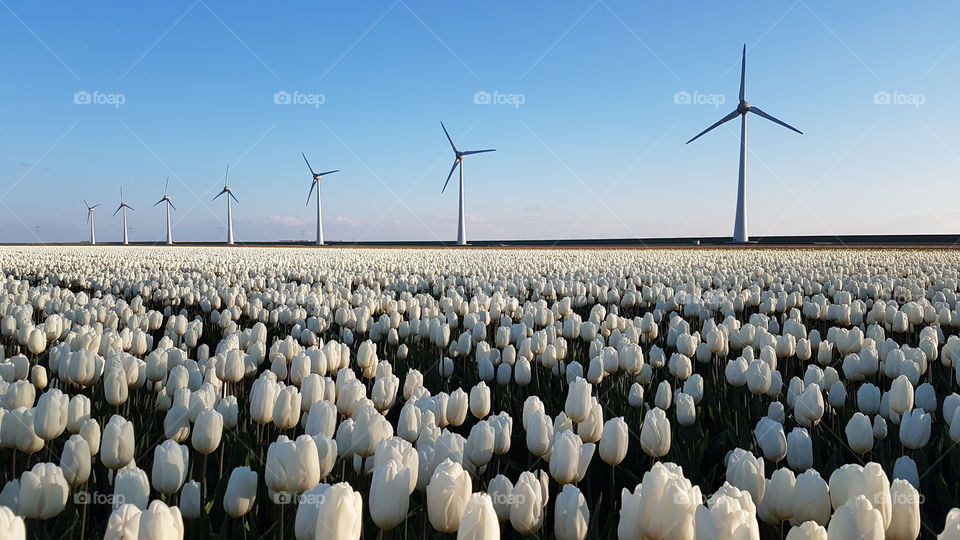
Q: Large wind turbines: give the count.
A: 7